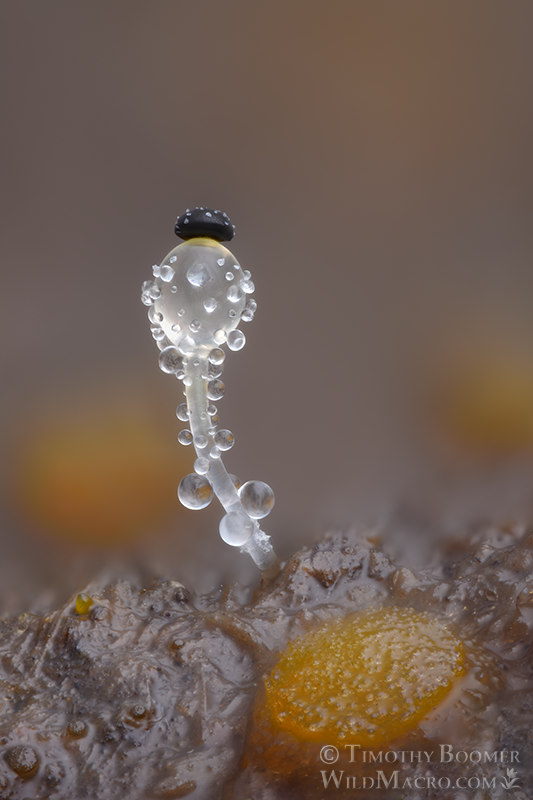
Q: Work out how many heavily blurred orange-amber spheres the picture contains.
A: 2